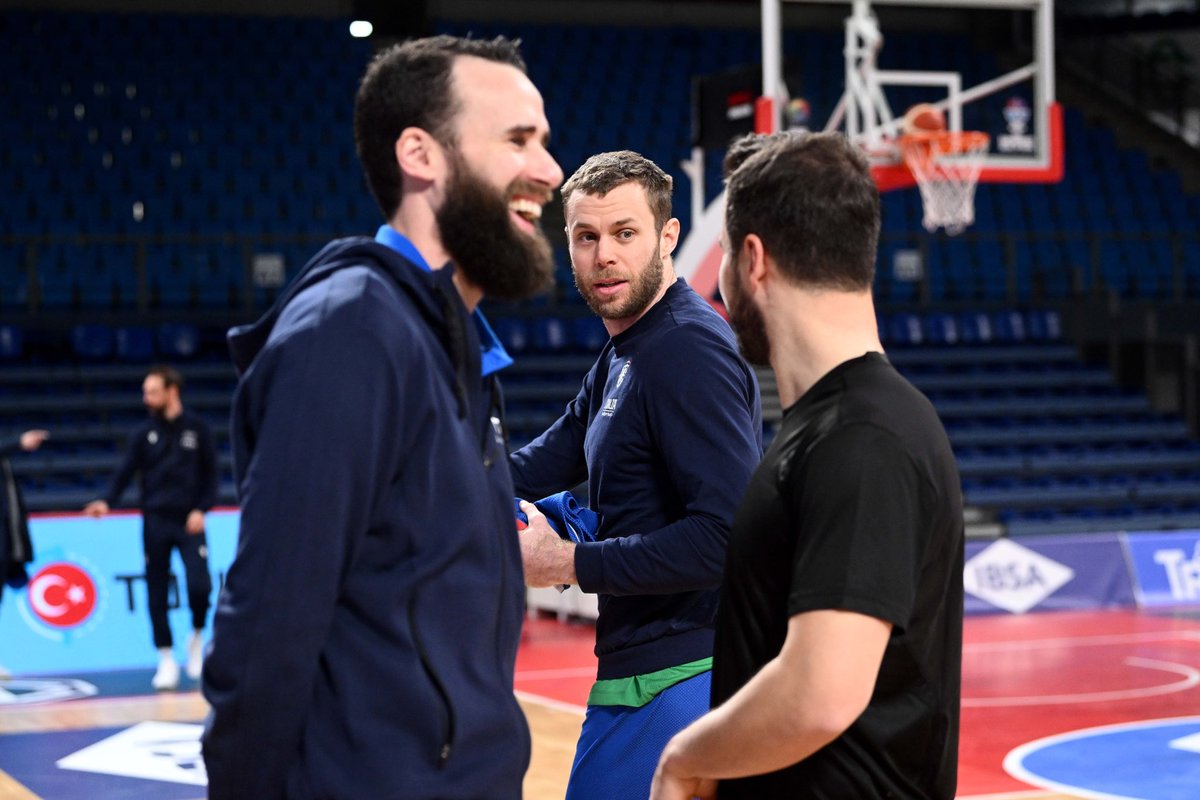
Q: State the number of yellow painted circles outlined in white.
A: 0